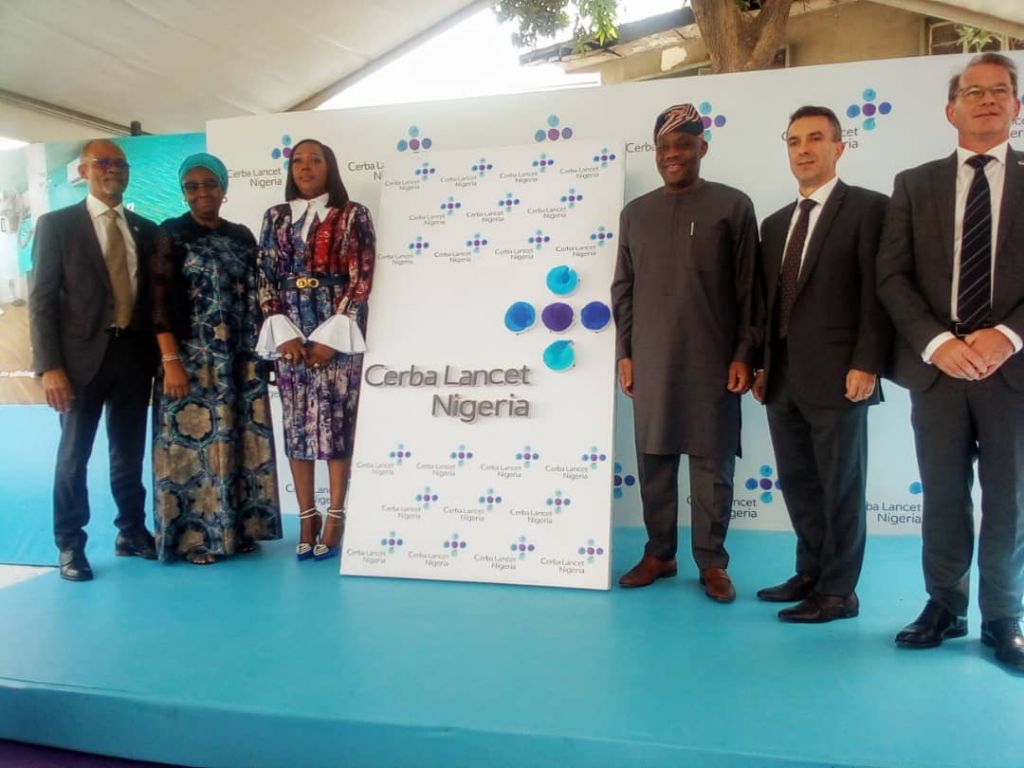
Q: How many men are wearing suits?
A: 3